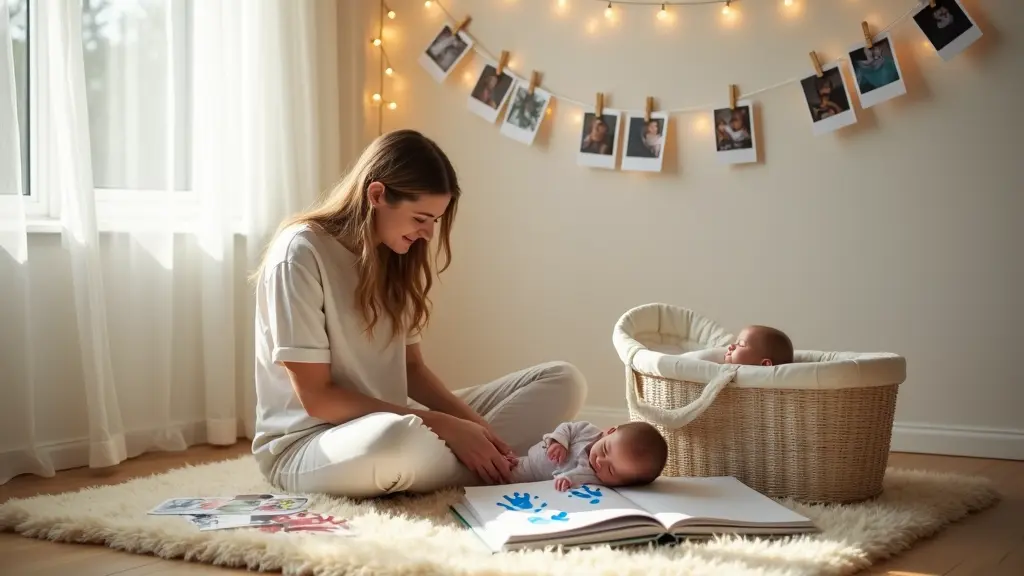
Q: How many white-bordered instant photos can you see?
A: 9